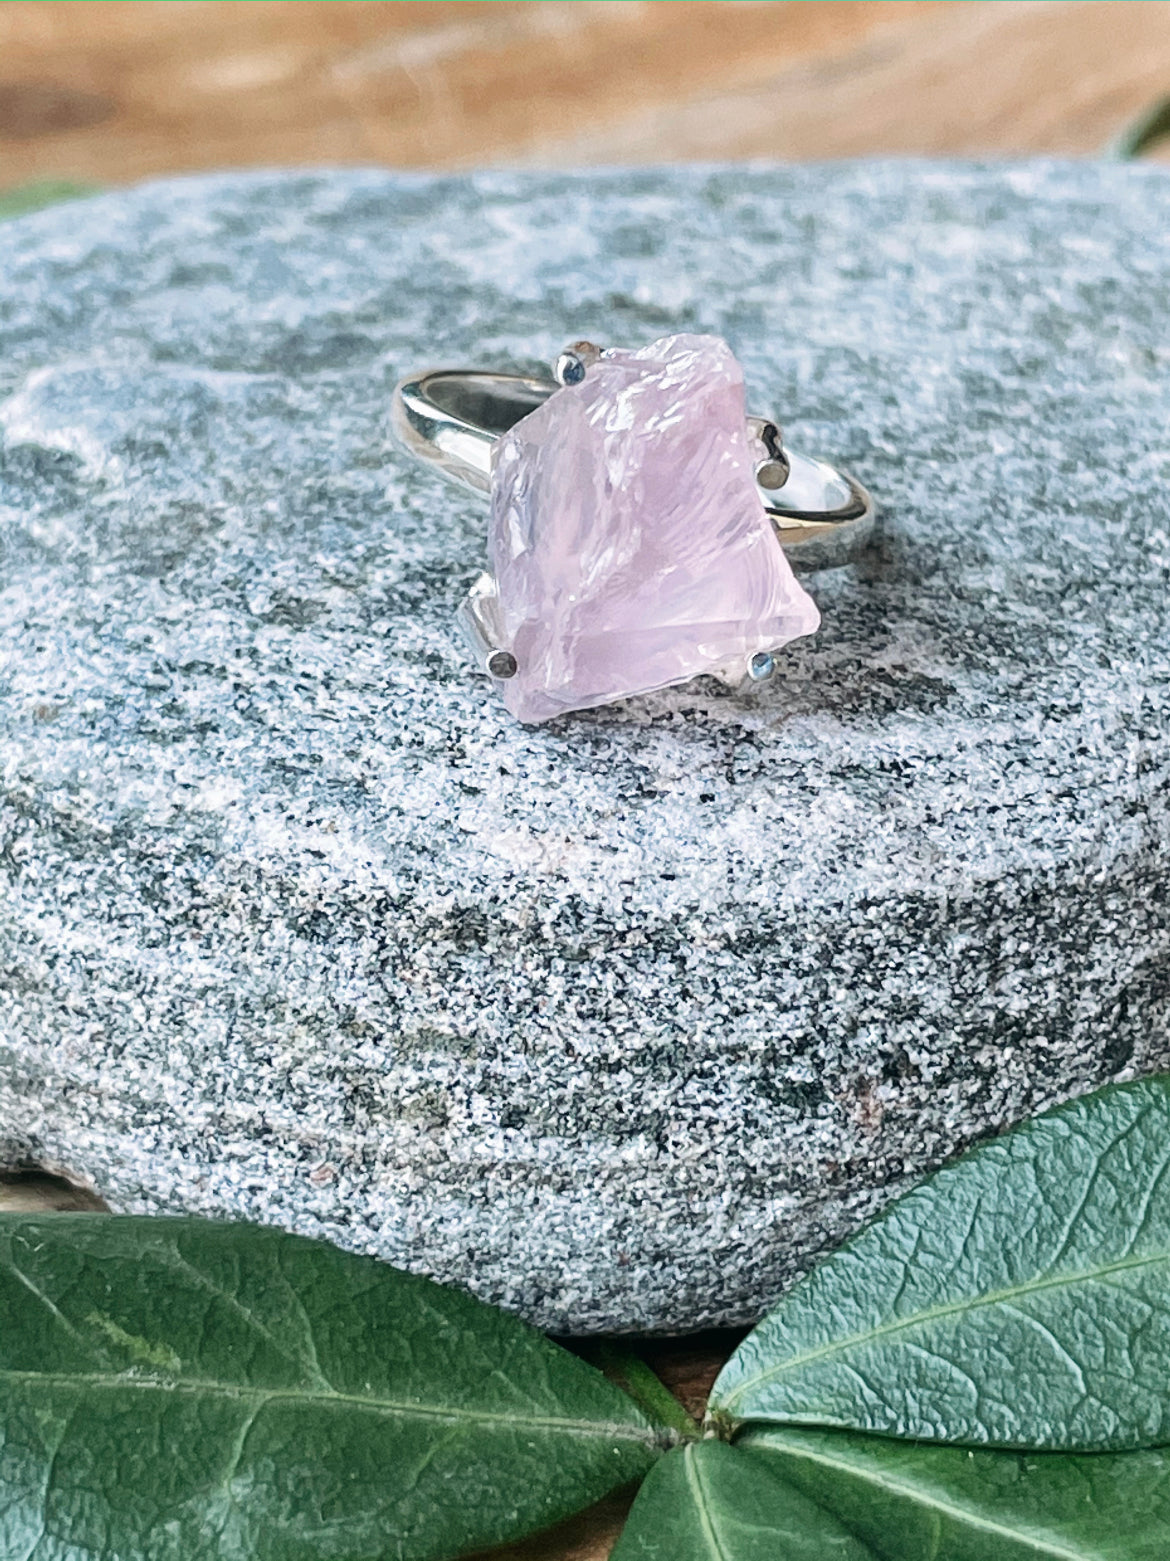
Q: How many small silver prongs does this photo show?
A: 4